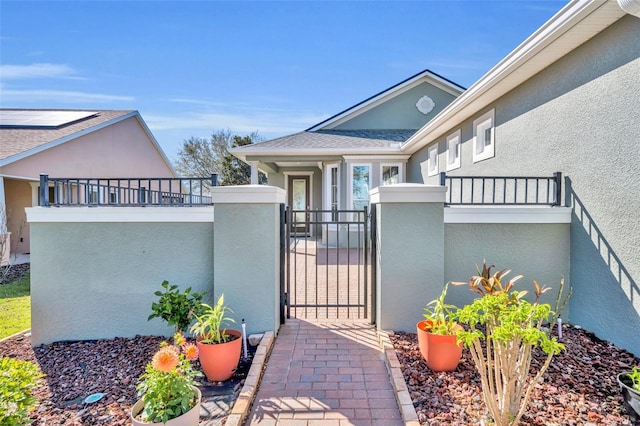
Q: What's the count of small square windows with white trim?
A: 3